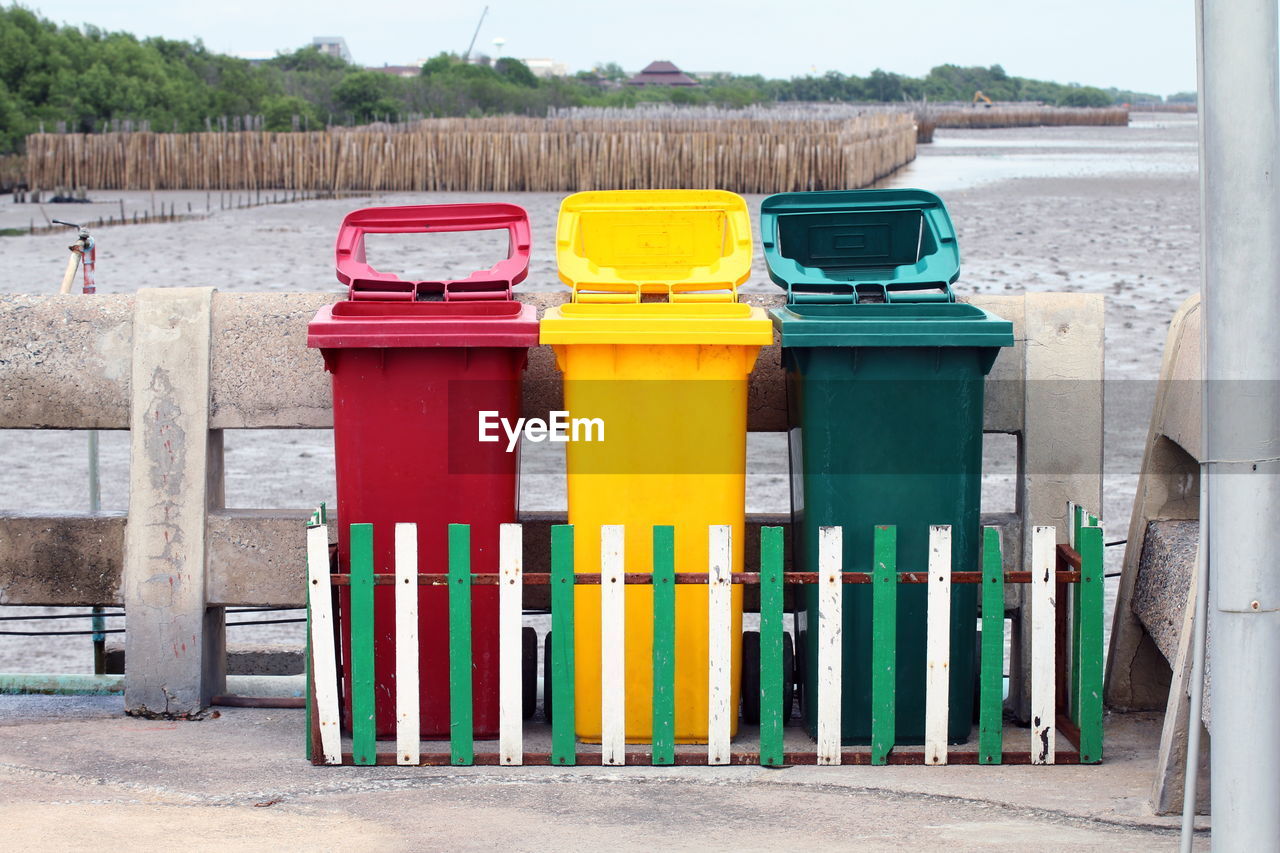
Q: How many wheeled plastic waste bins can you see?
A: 3